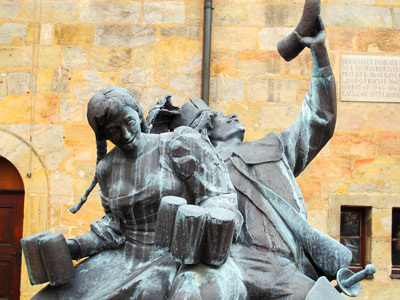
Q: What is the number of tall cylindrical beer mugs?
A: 5